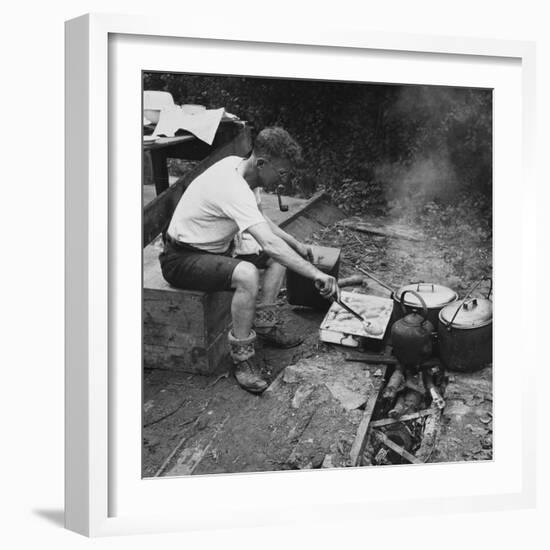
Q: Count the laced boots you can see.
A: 2